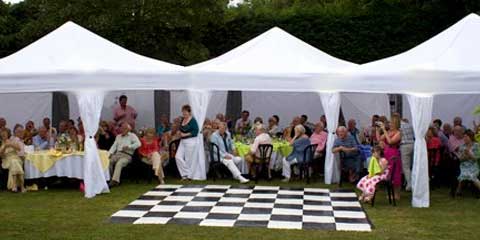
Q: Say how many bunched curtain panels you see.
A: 4